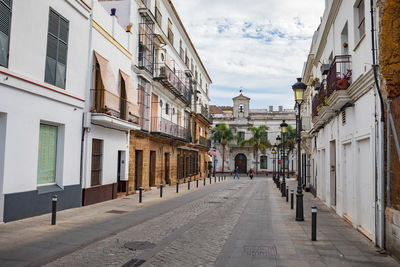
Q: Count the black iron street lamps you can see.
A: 5